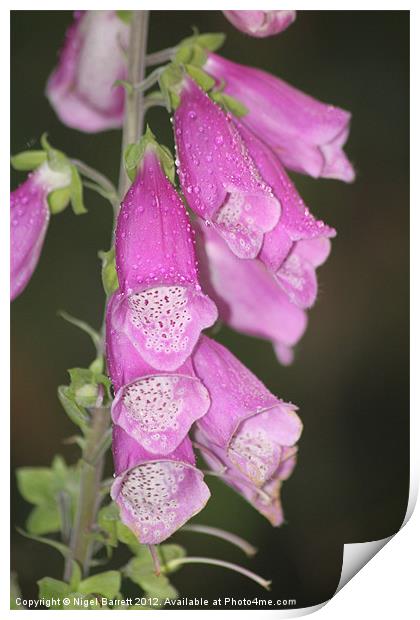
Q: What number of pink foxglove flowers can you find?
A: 12